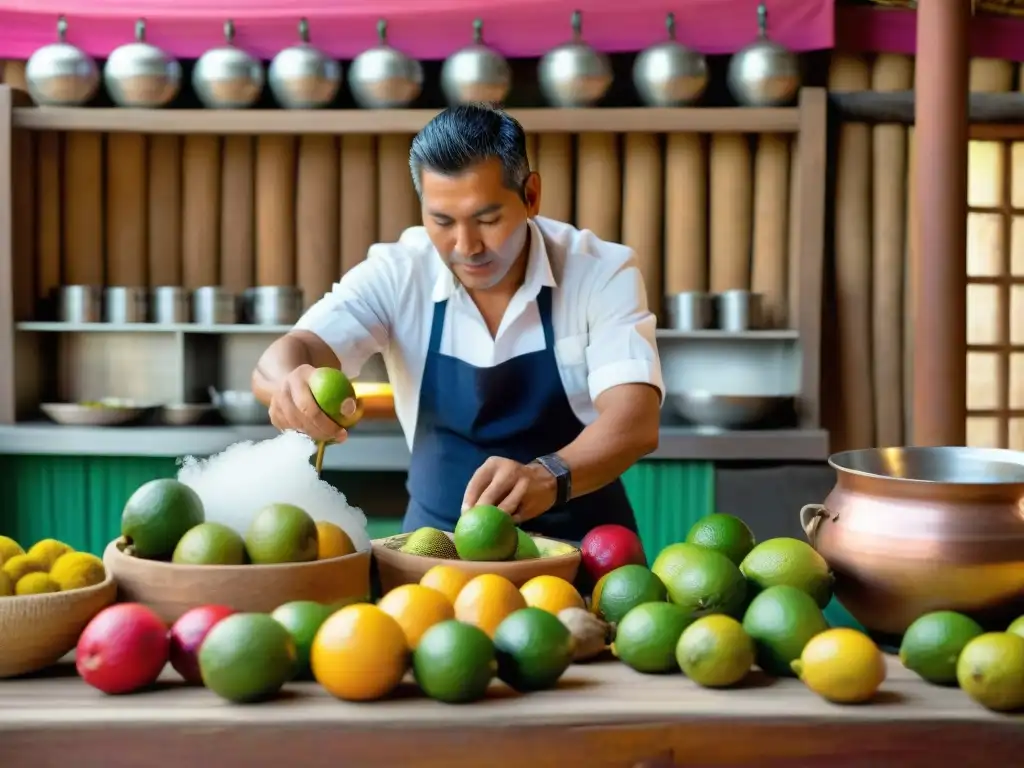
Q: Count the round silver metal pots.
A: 9